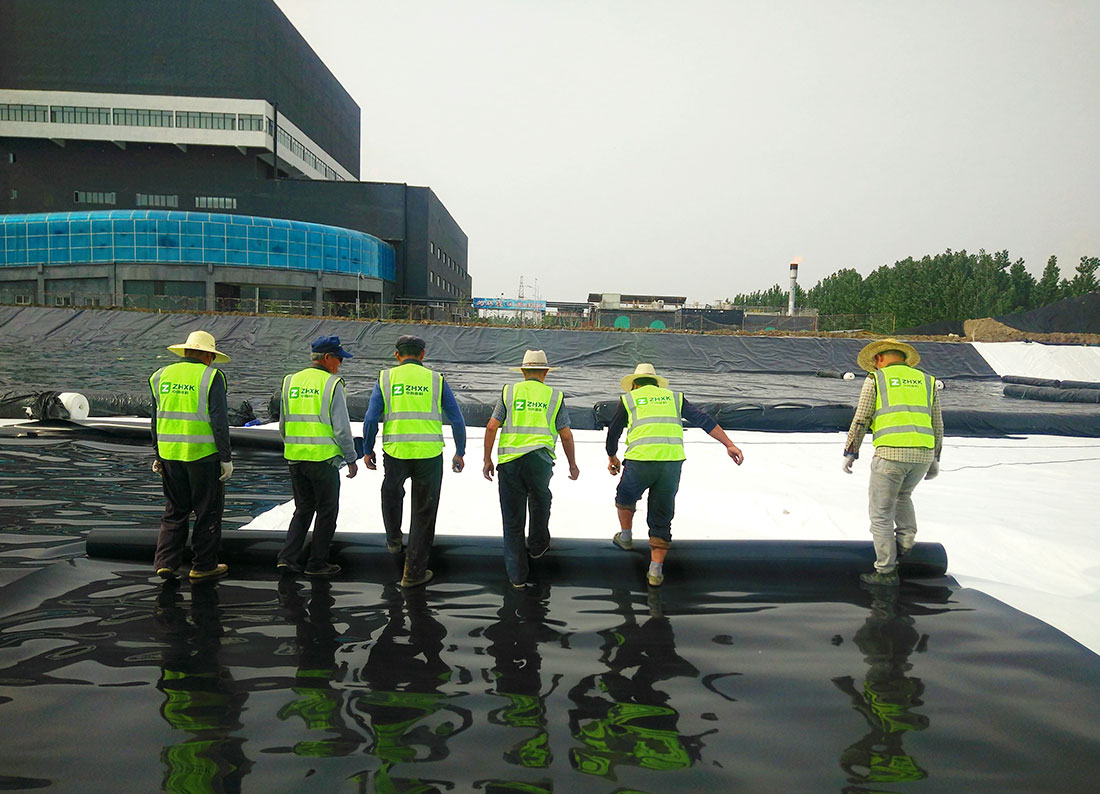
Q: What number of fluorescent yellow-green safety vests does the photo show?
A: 6